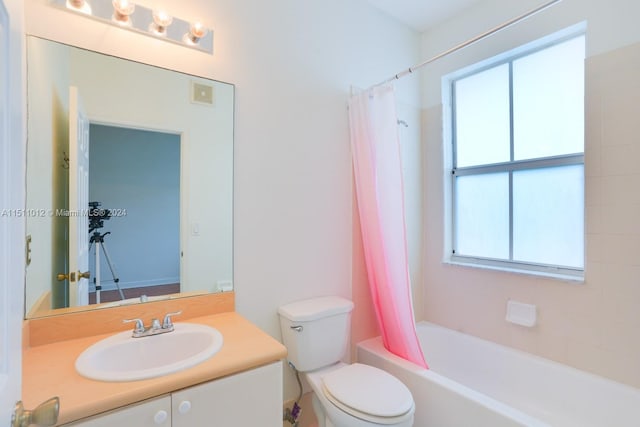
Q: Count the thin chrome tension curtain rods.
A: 1